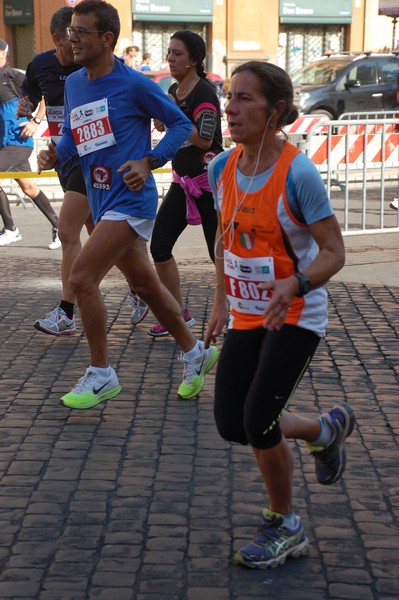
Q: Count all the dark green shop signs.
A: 3